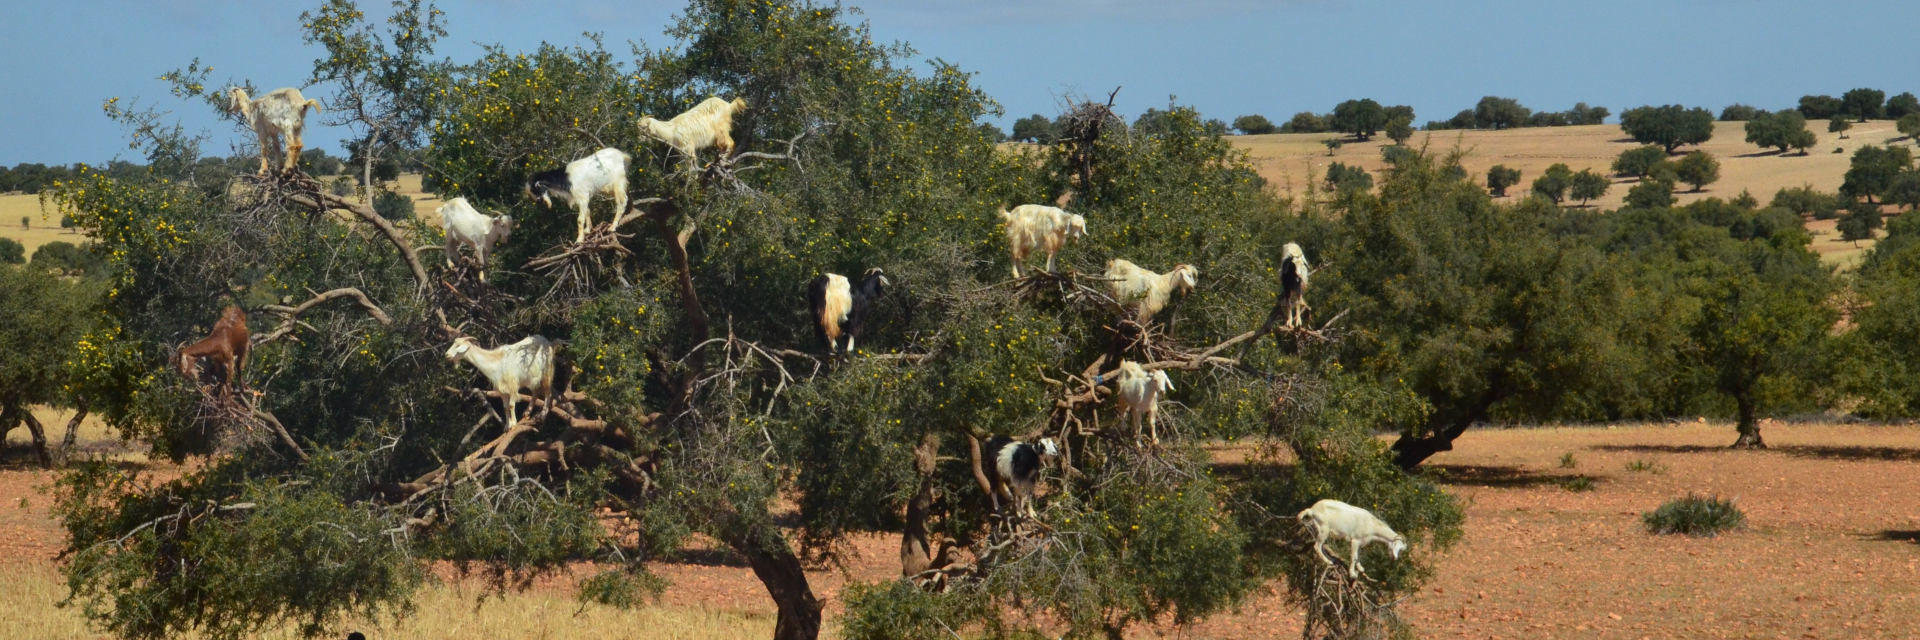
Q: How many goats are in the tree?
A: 13